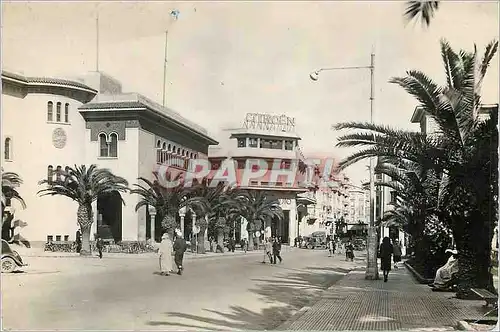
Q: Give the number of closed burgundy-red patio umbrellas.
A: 0